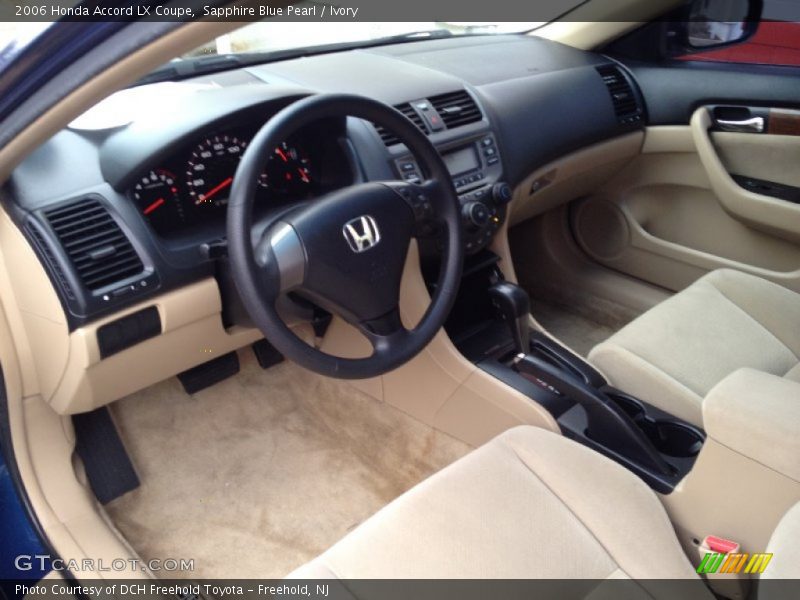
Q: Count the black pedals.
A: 3